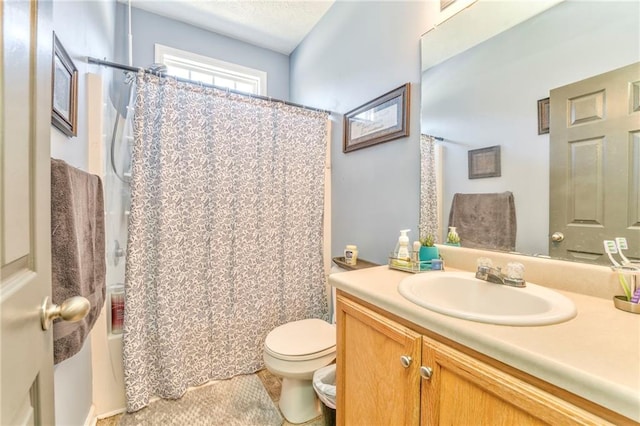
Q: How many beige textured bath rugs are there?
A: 1